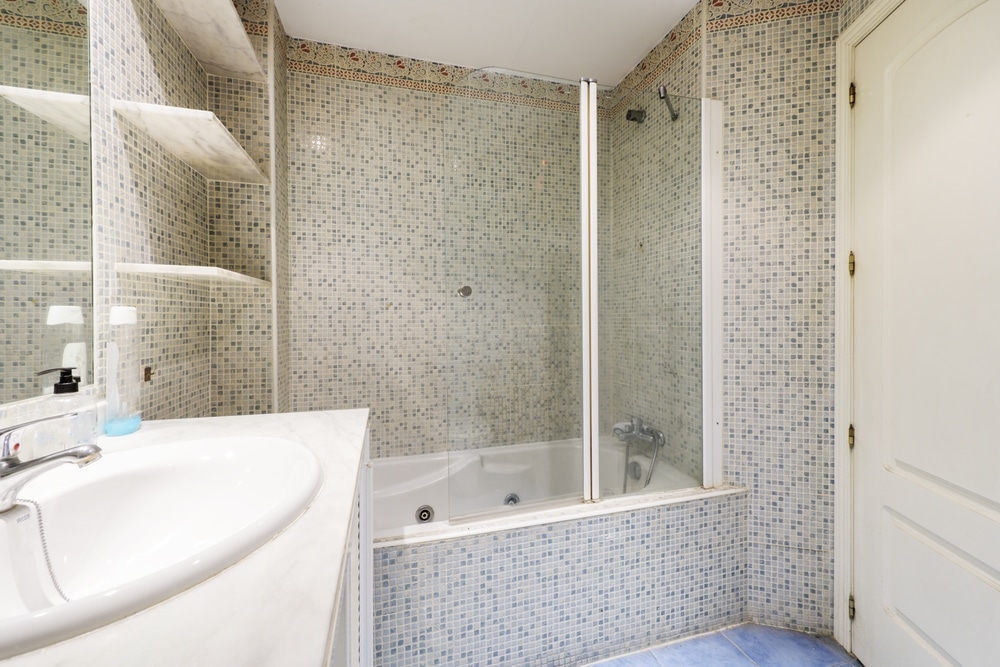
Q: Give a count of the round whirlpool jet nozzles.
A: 2